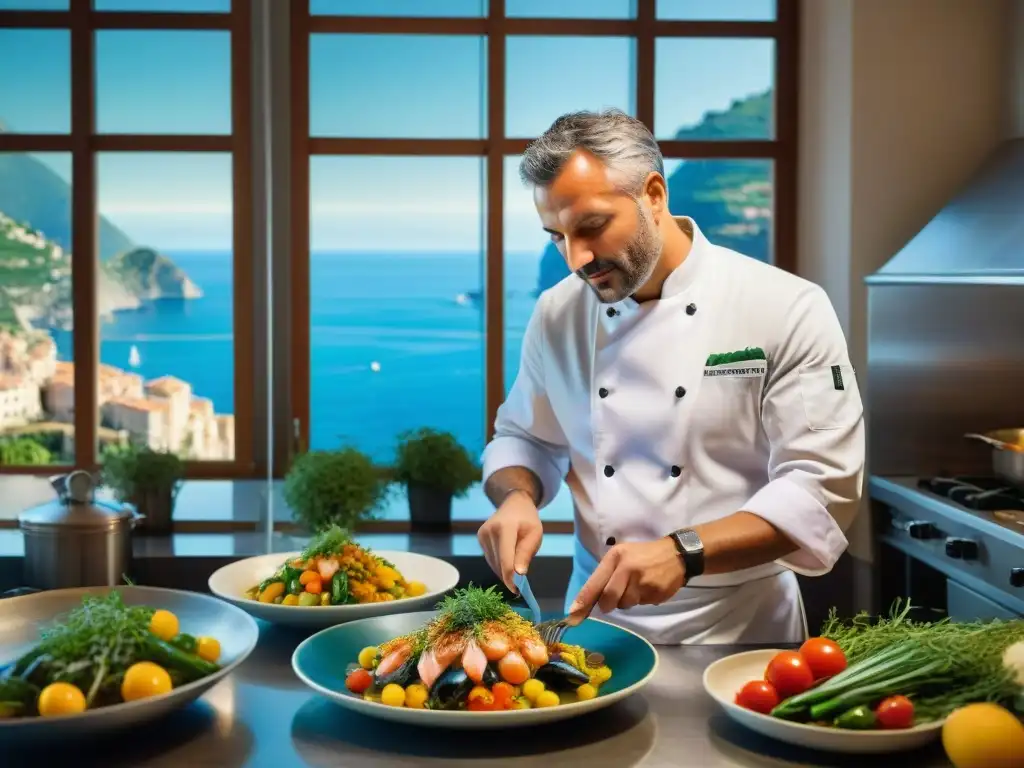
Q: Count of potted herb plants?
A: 3